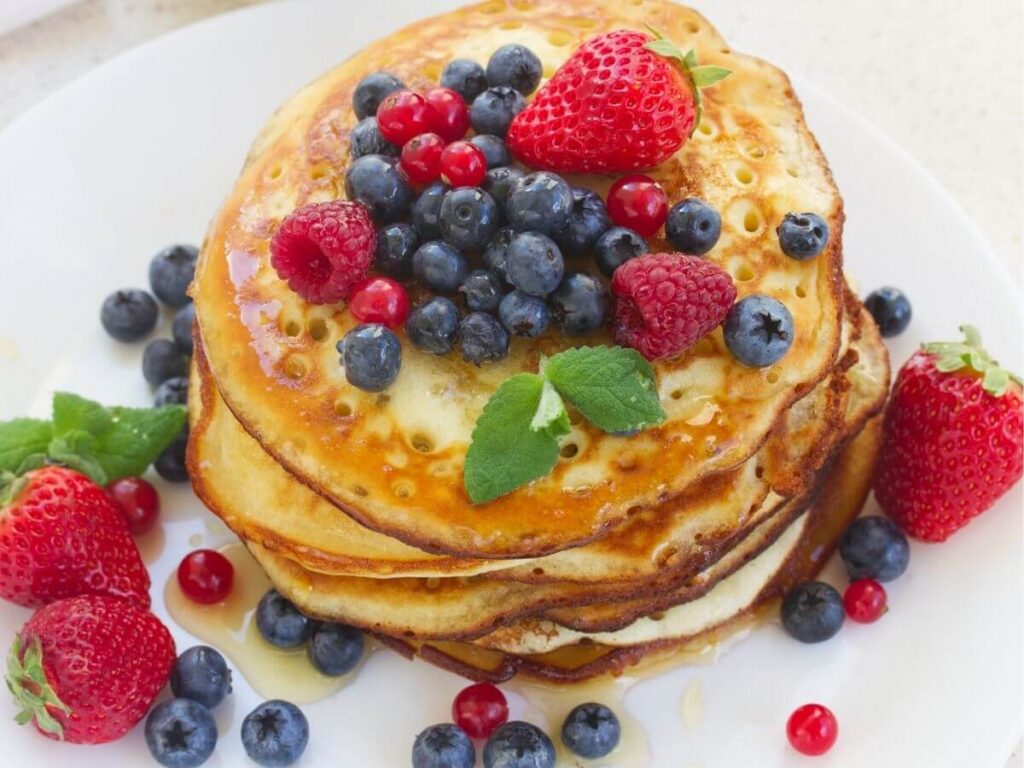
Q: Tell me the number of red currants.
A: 11